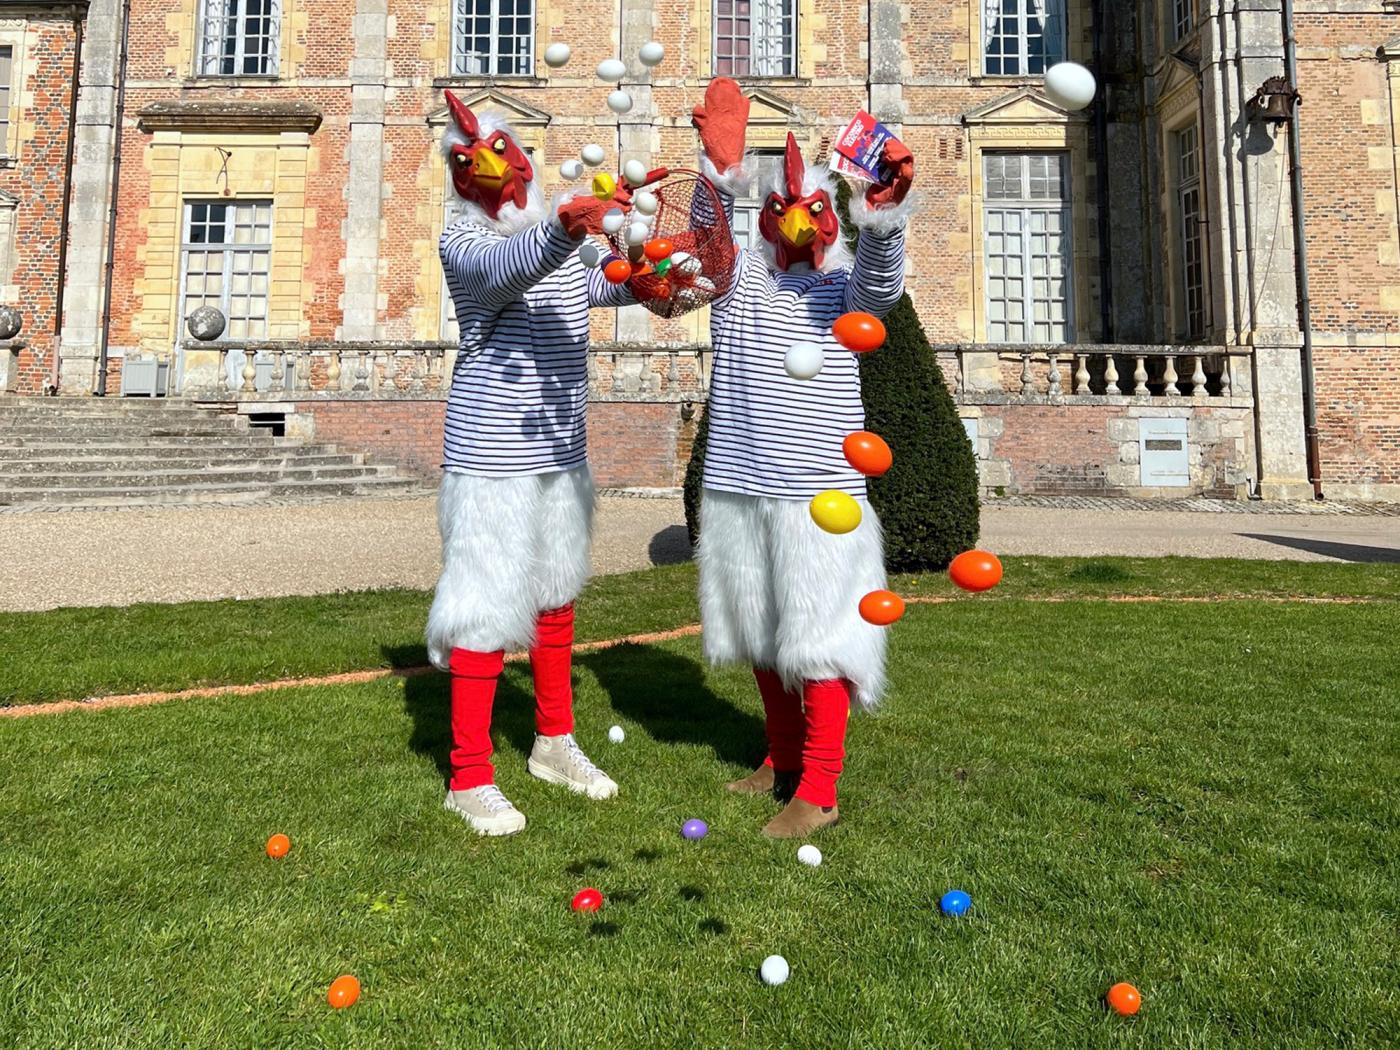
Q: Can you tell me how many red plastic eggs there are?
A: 1